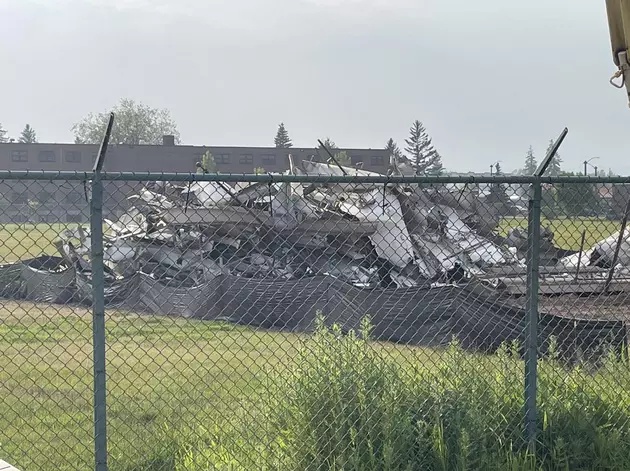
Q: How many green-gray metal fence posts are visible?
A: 2